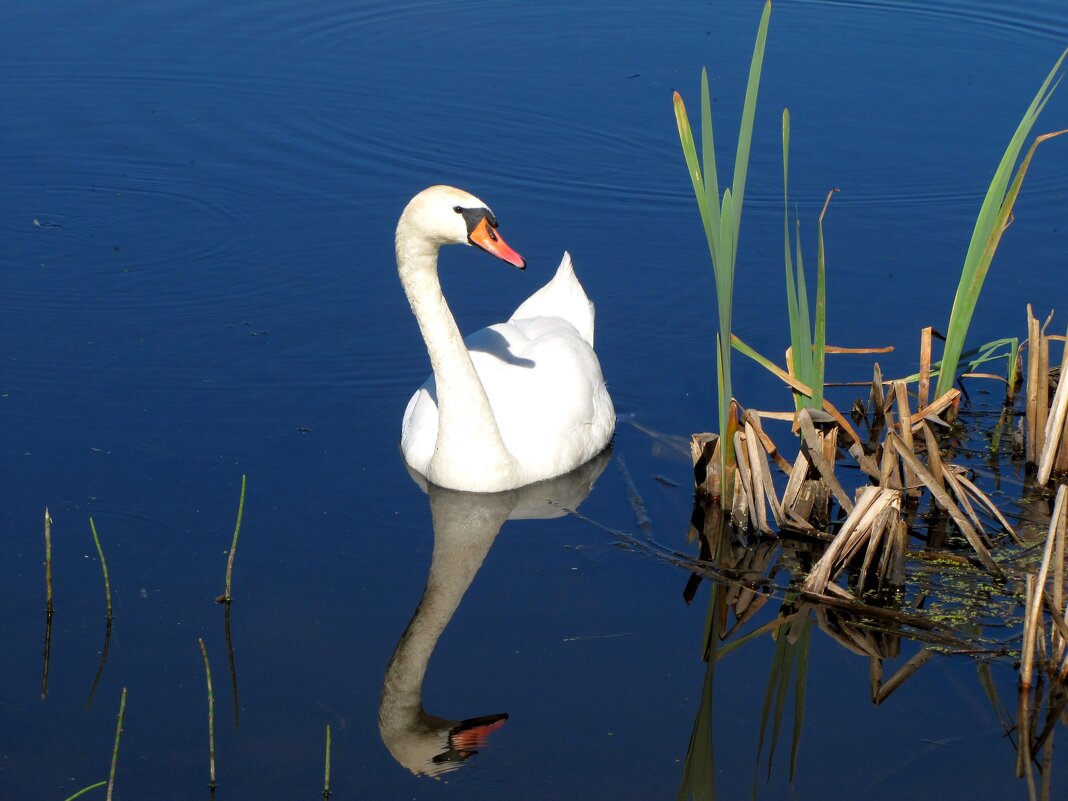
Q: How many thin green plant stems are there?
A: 7